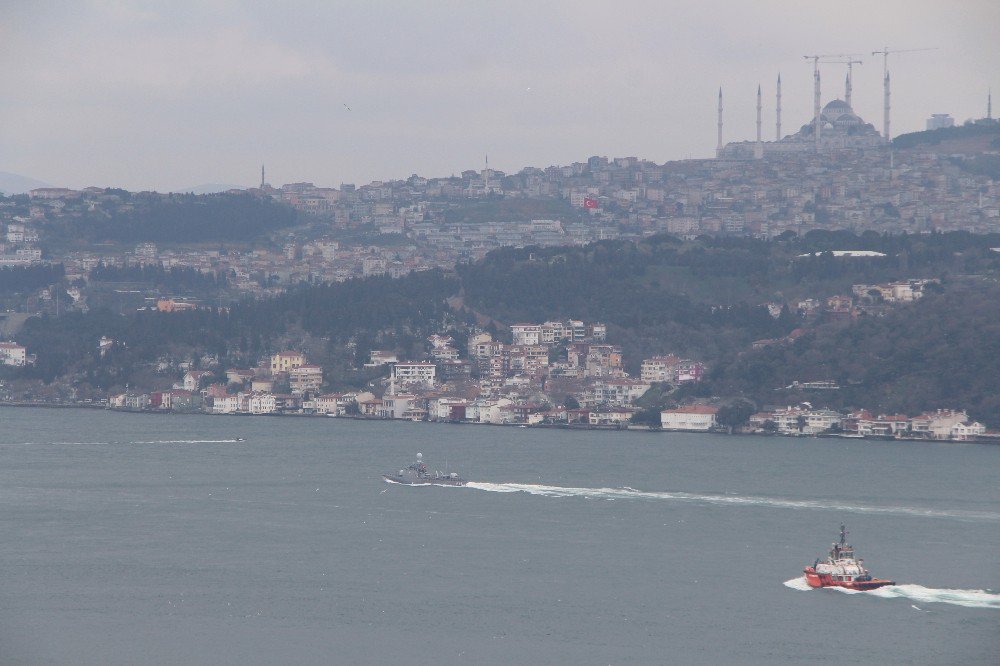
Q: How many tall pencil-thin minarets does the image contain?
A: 6